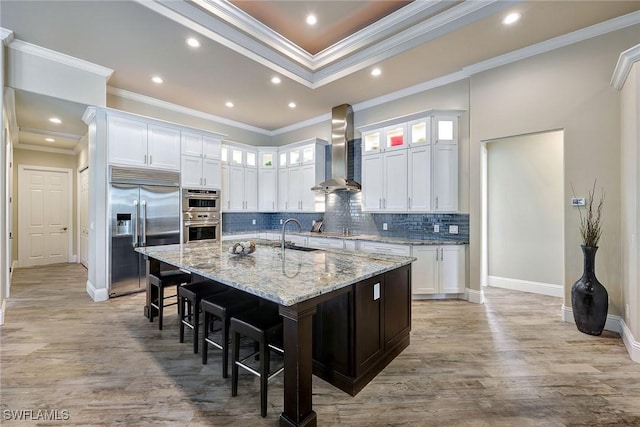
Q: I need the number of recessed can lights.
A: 10